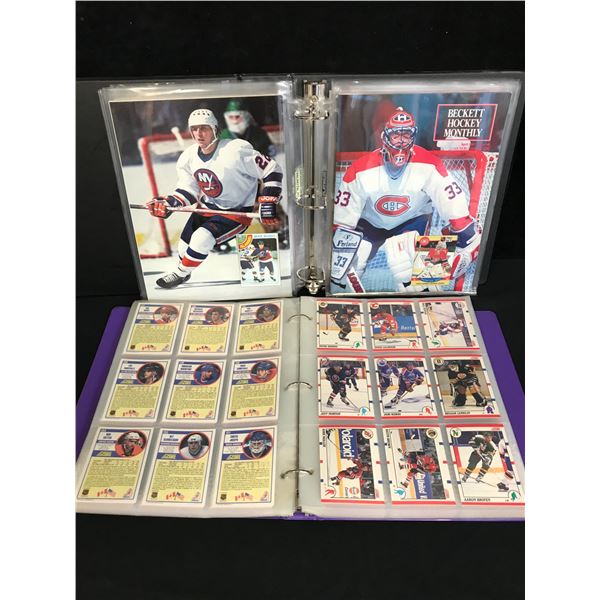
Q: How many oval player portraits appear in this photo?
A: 9